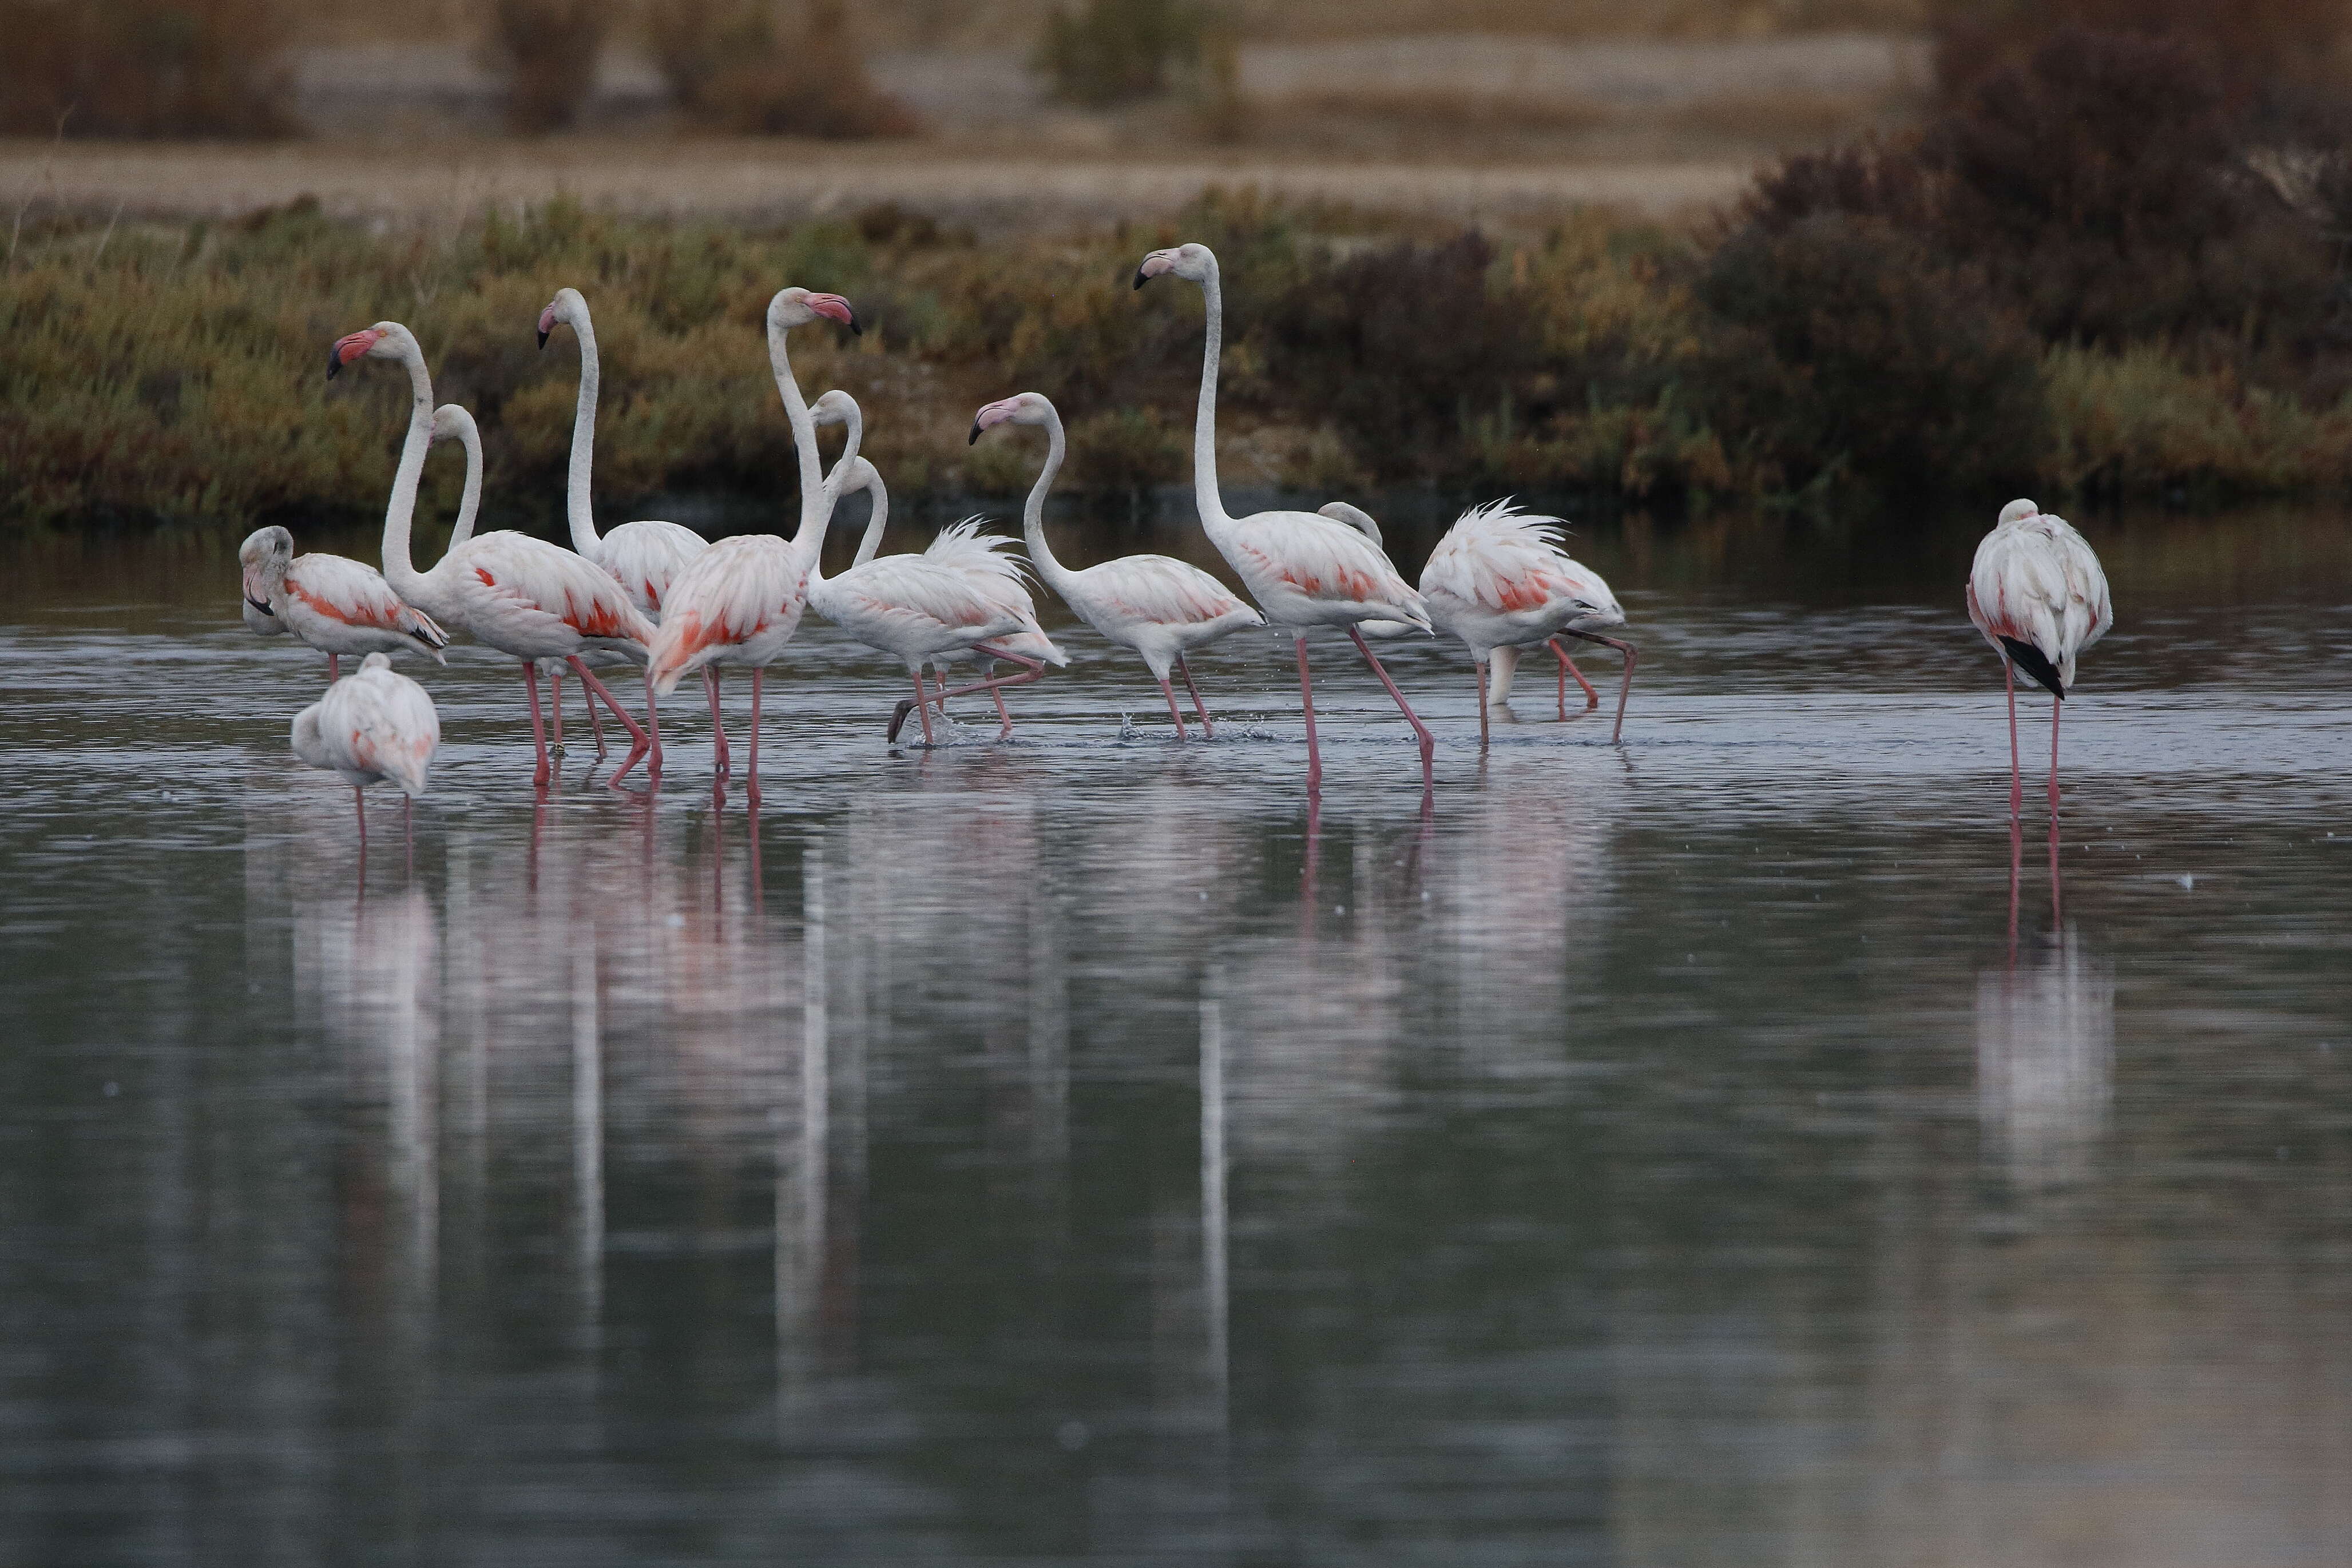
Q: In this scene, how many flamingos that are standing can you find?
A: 13